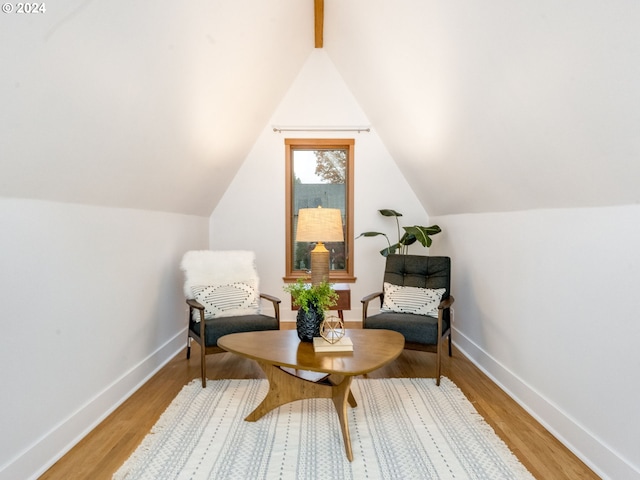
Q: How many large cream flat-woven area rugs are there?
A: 1